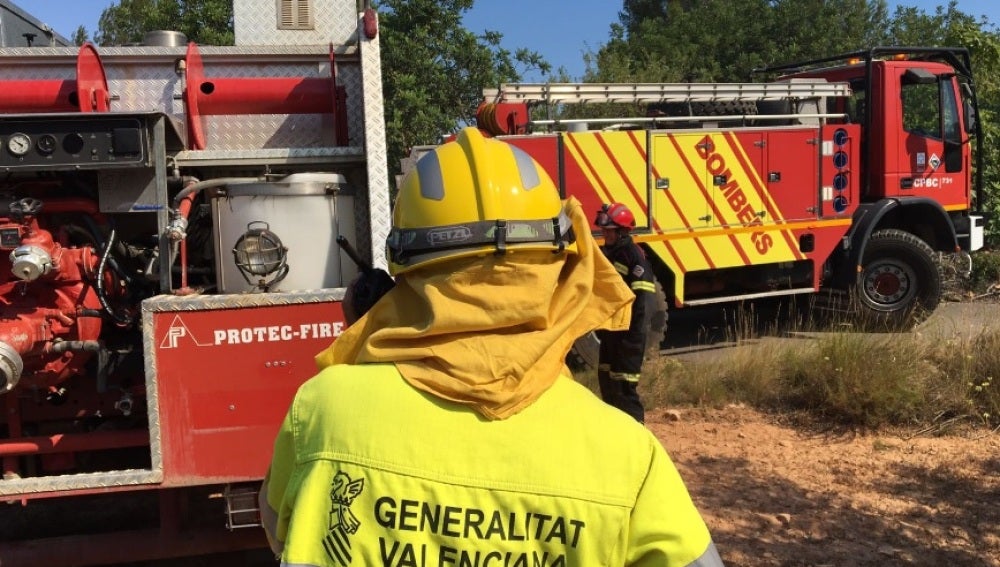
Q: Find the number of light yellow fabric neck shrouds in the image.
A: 1